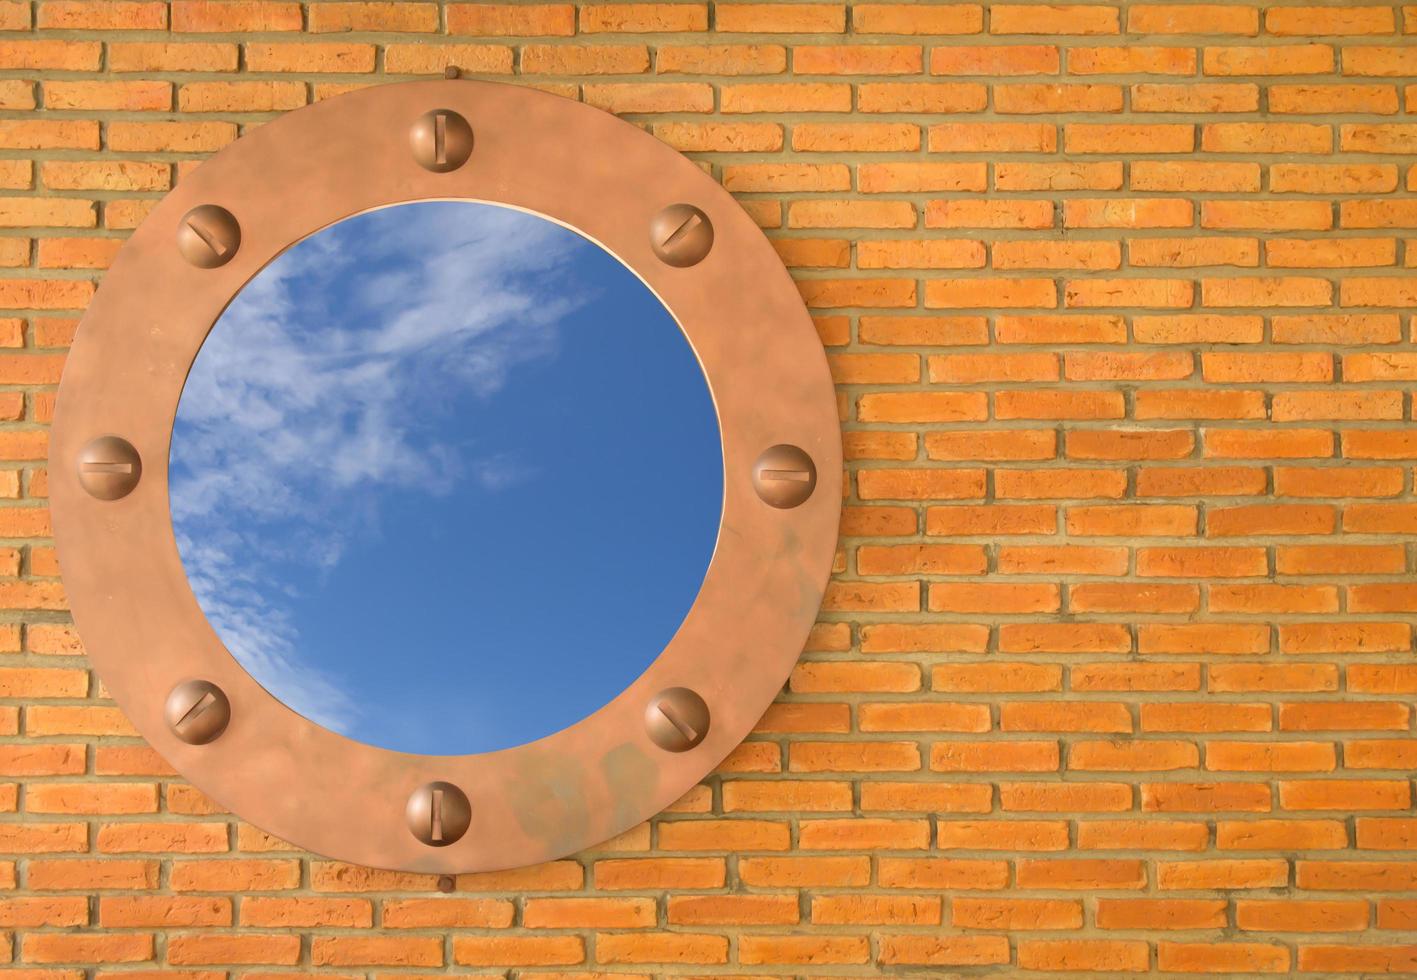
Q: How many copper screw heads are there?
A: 8